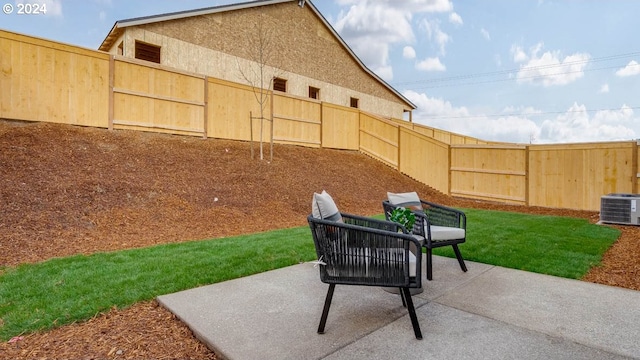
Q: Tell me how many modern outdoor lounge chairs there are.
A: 2